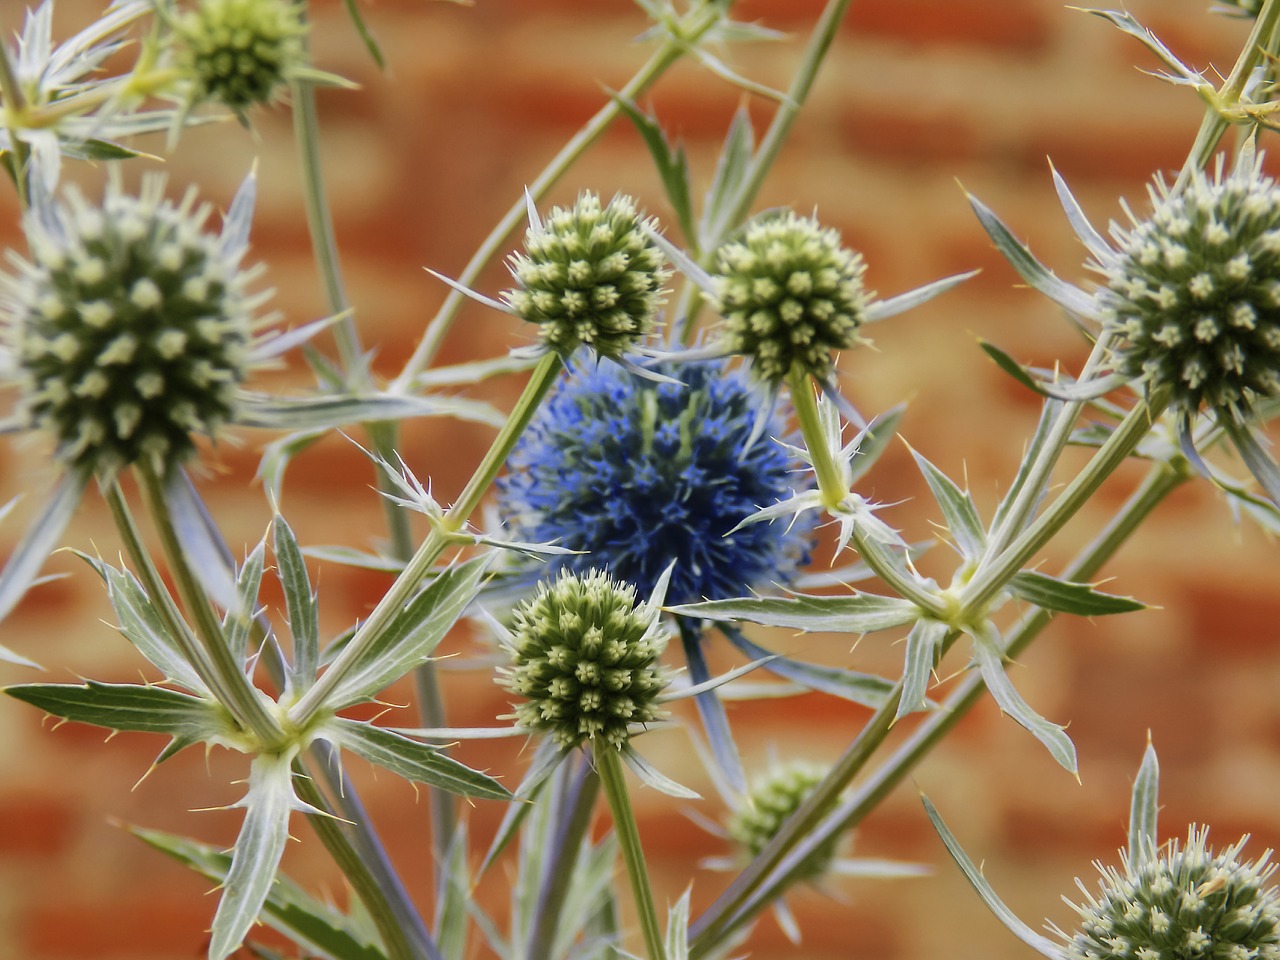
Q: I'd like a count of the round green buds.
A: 8